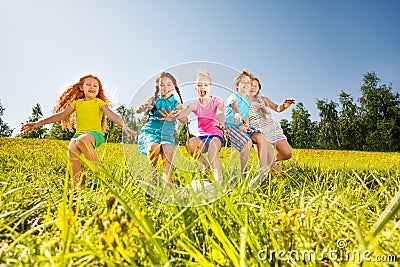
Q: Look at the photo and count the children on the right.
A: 2